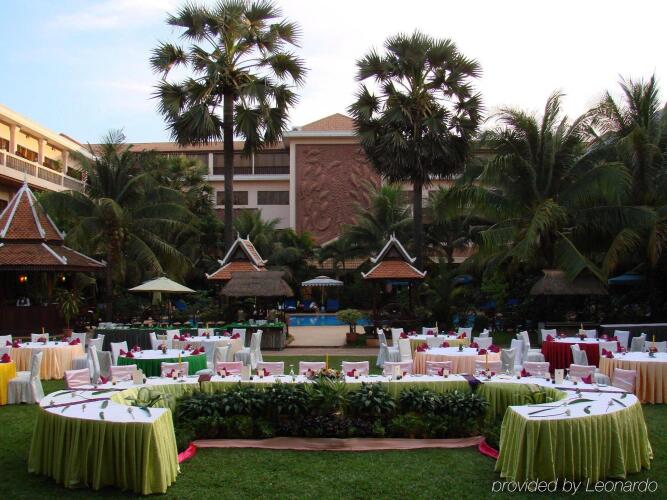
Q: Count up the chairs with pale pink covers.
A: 13